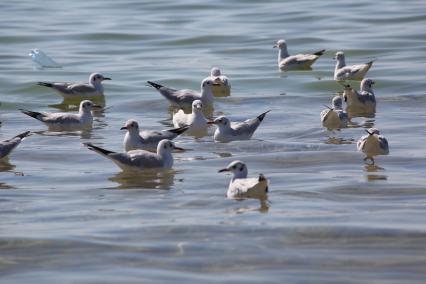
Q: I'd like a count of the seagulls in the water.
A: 15